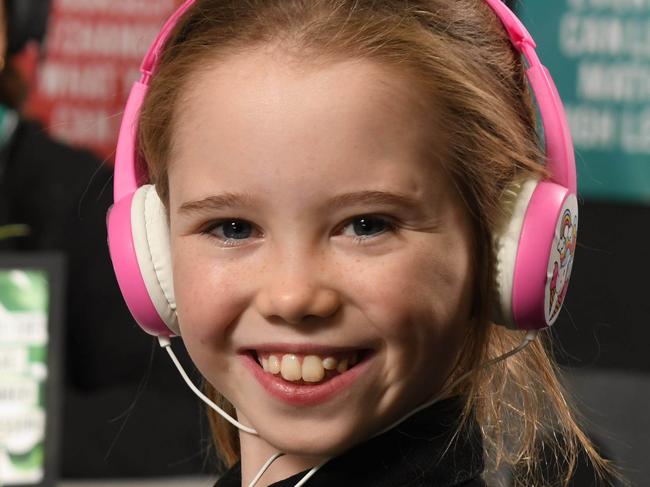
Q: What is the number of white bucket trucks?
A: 0